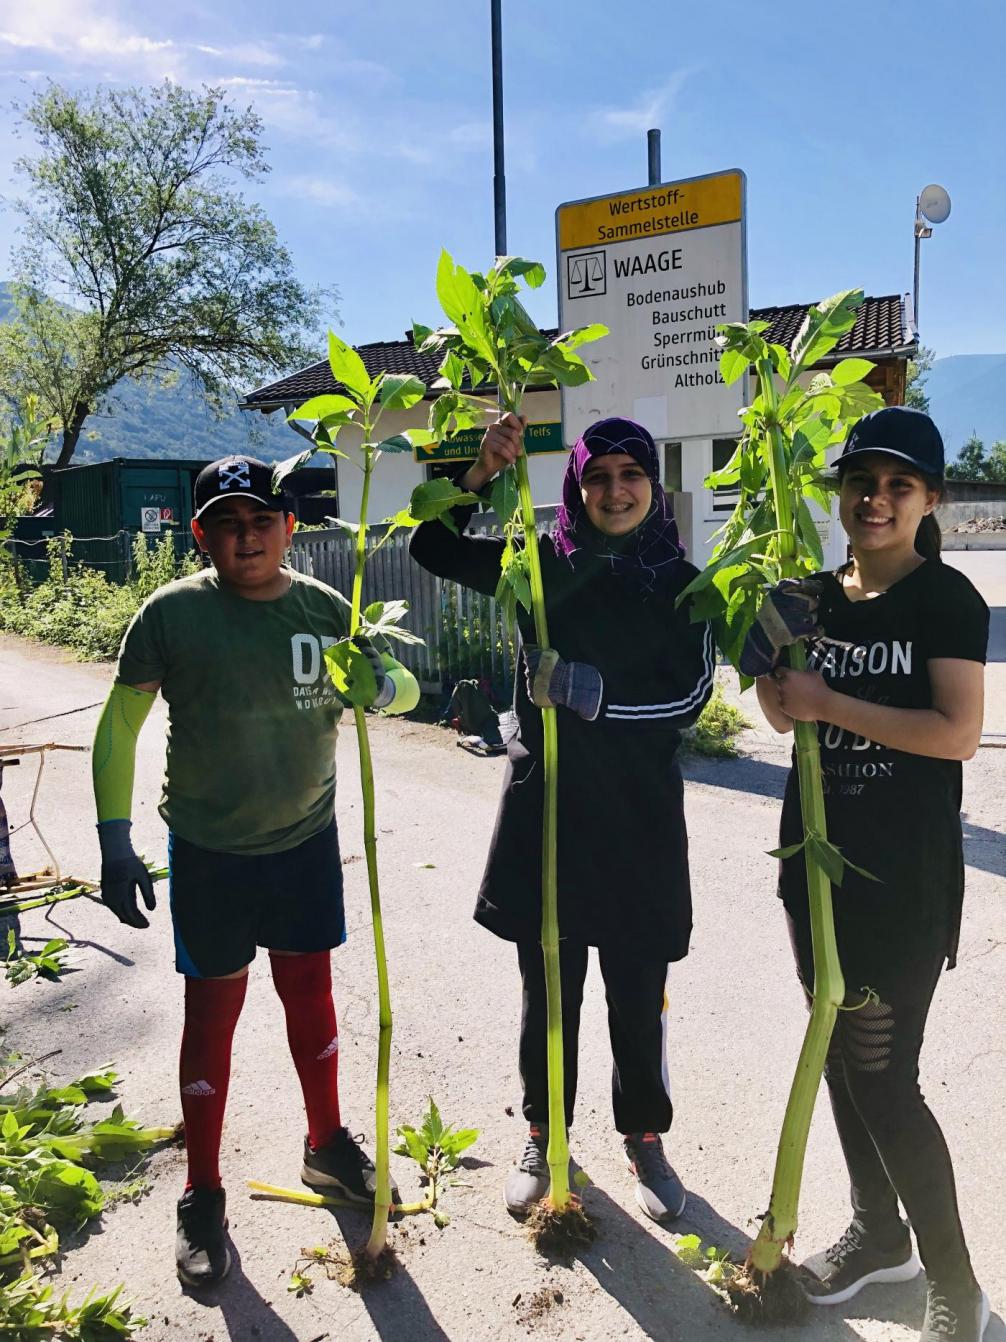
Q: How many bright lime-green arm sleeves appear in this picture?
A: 2